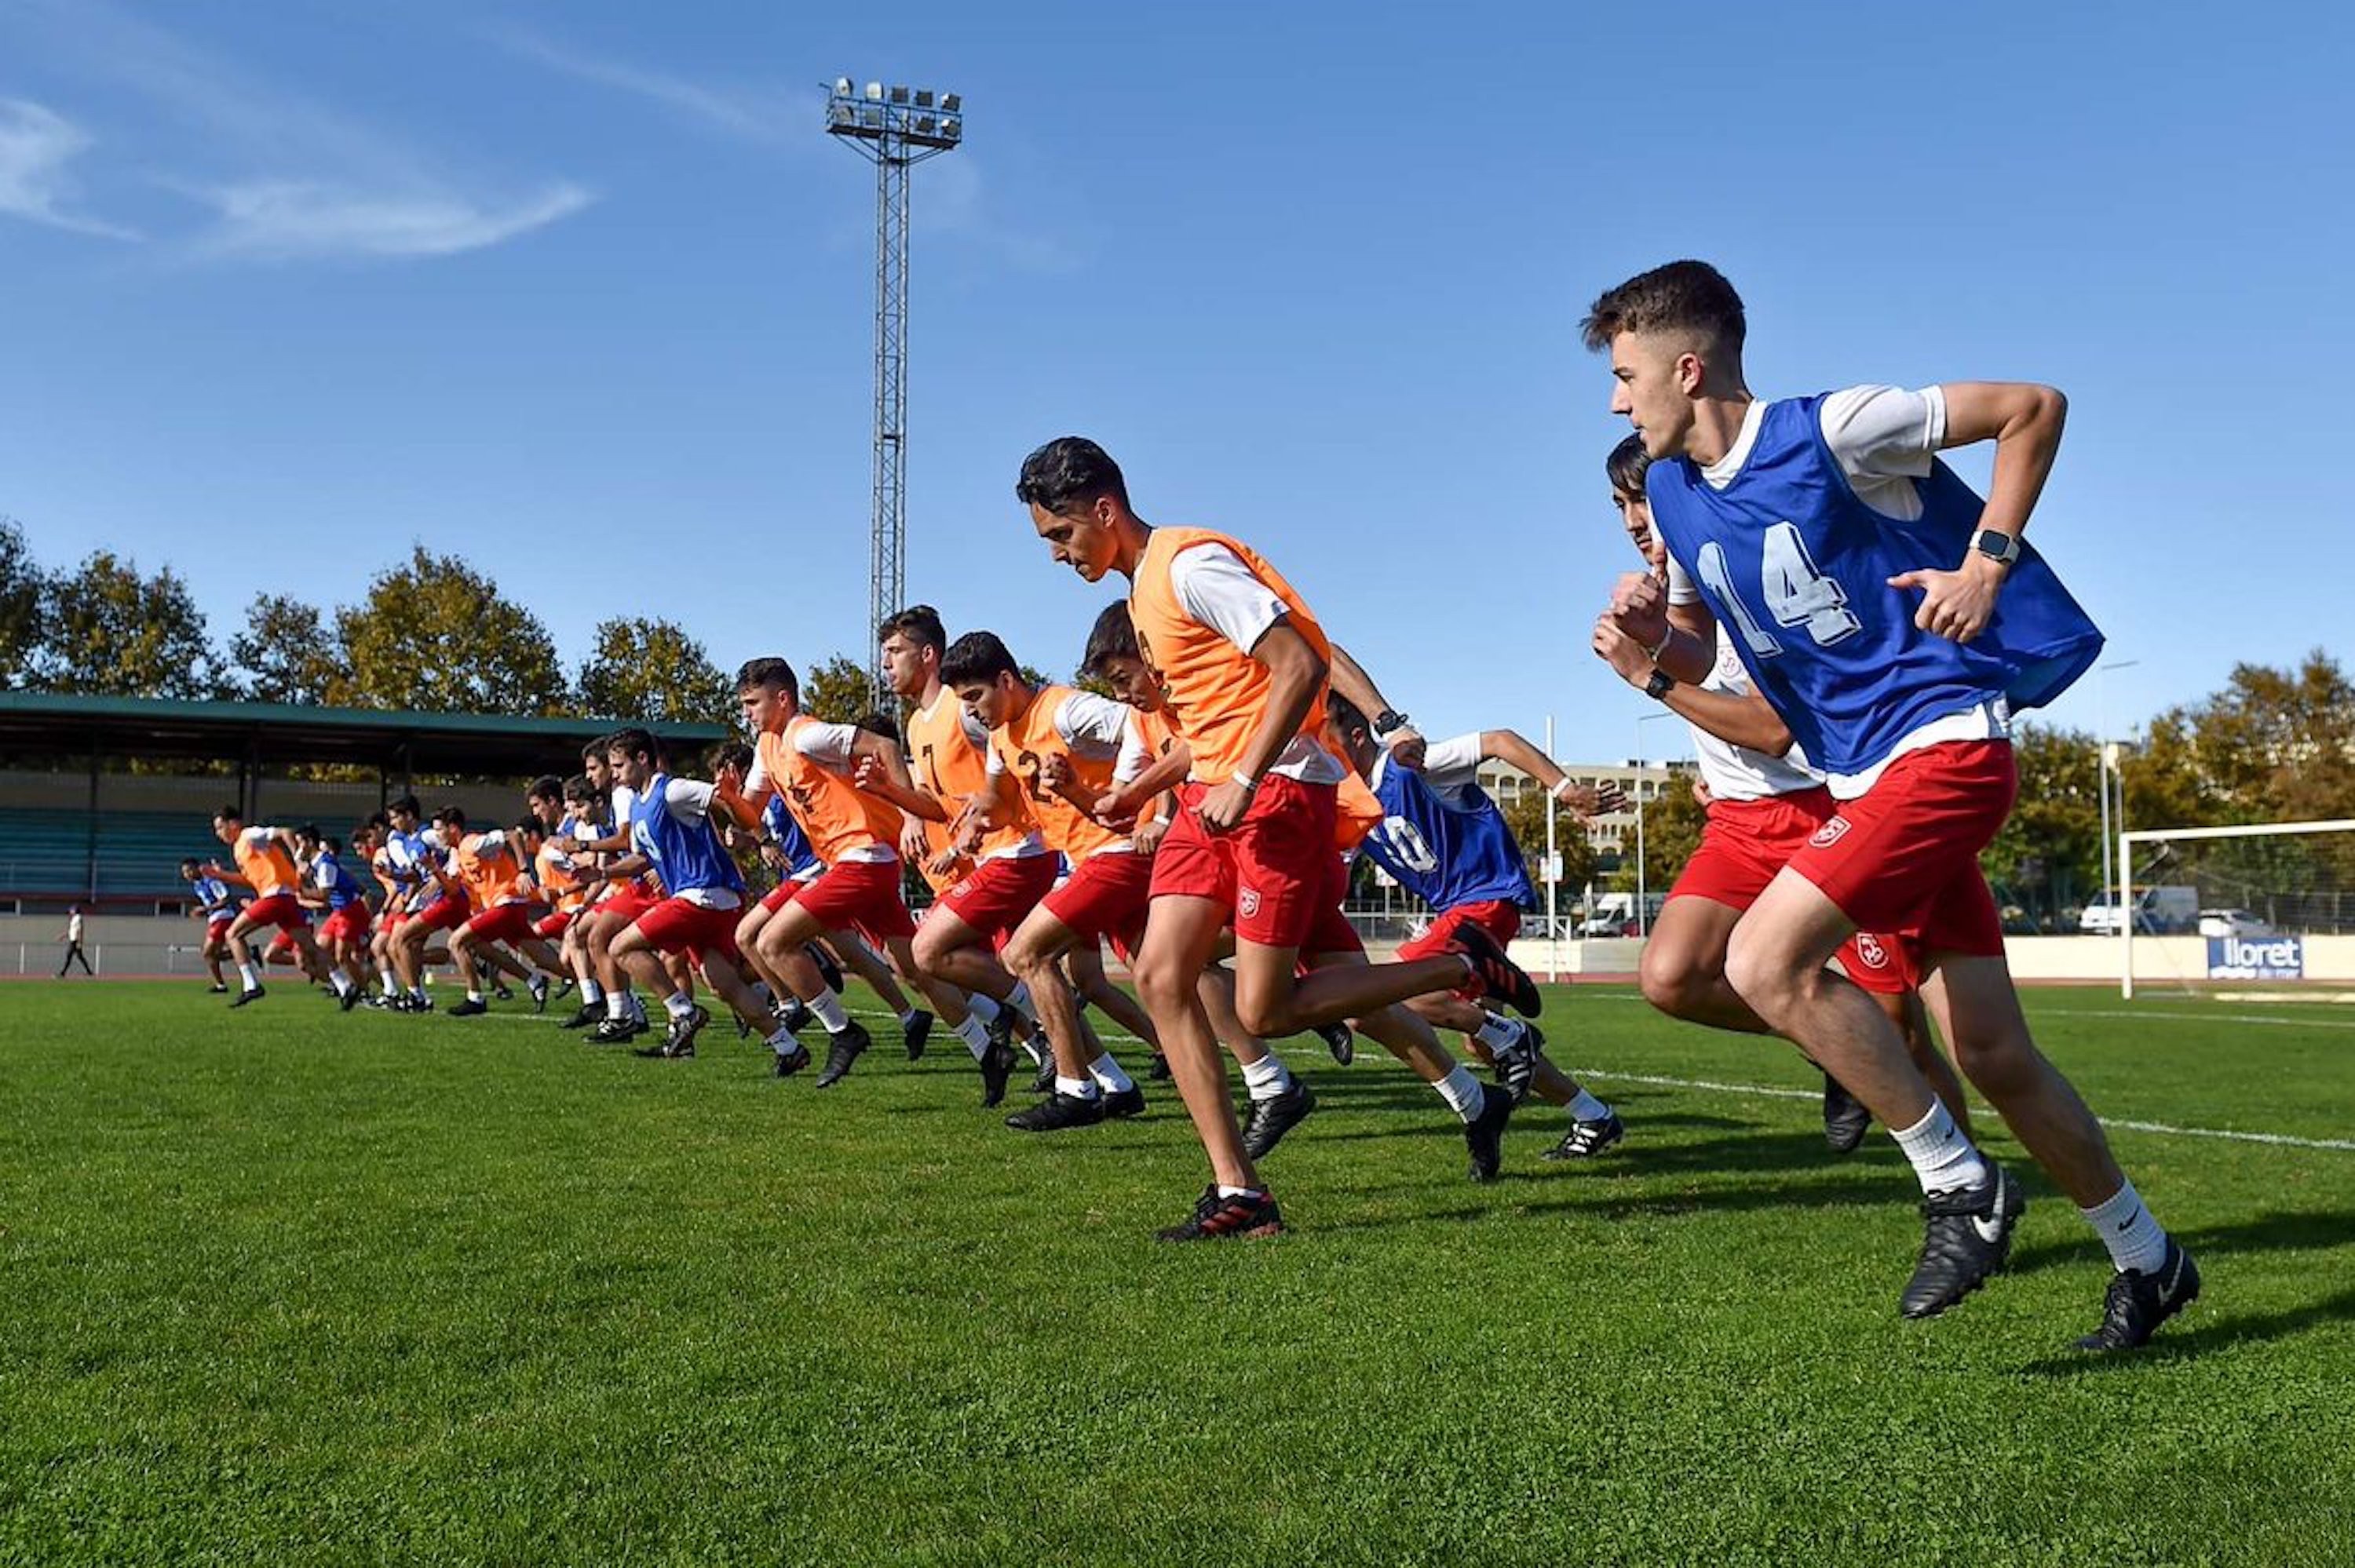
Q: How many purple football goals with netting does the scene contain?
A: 0